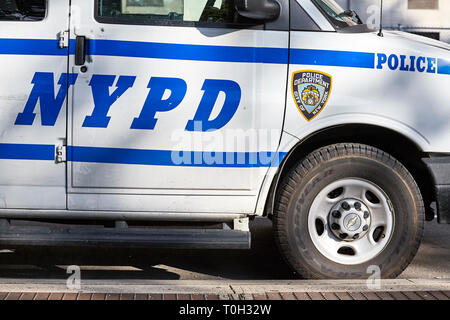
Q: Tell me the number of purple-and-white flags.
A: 0